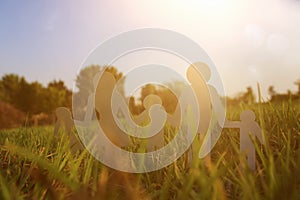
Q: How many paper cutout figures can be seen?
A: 5